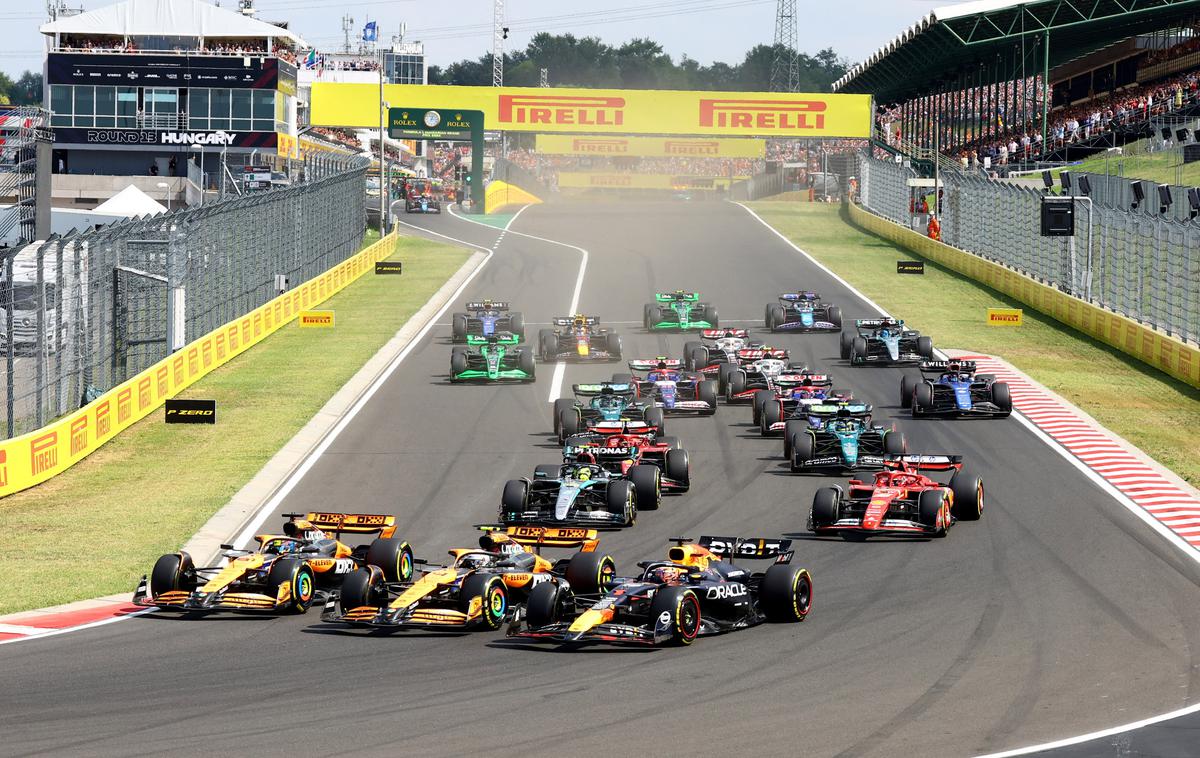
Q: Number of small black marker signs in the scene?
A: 3